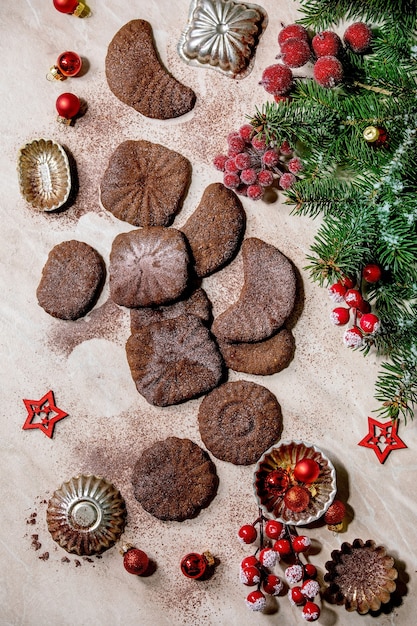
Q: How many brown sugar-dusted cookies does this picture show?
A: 11